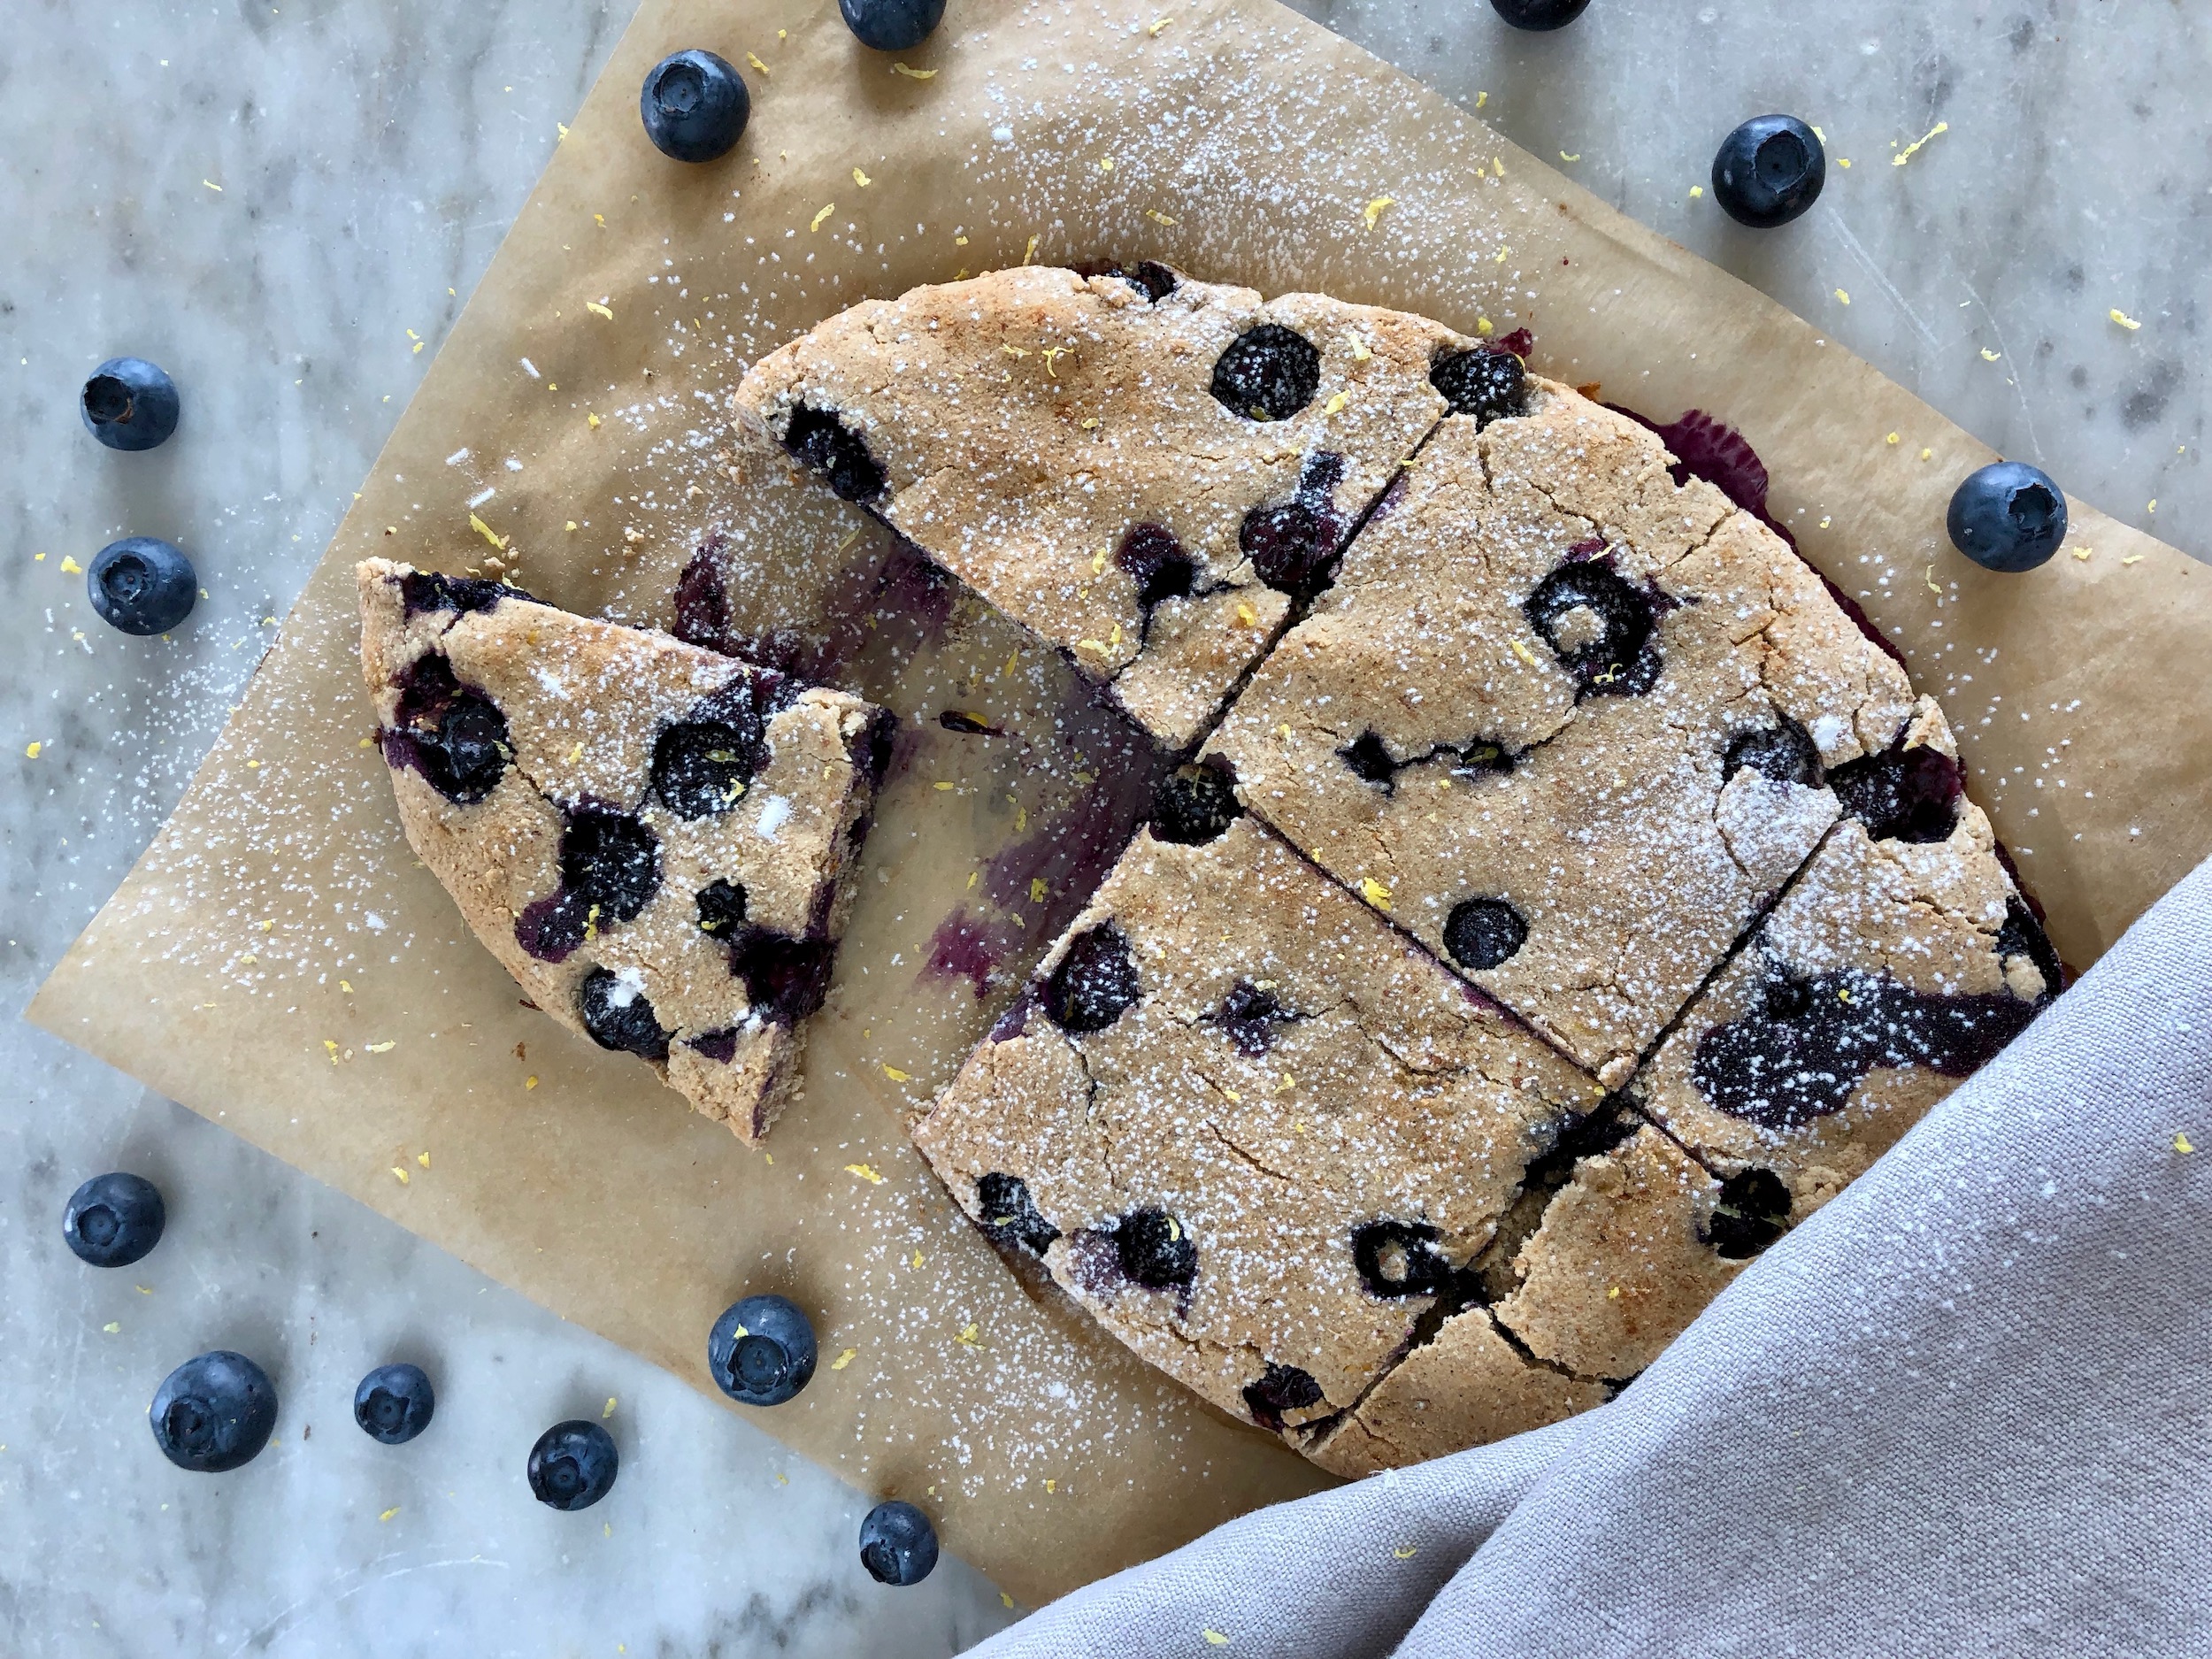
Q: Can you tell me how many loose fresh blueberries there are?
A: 13